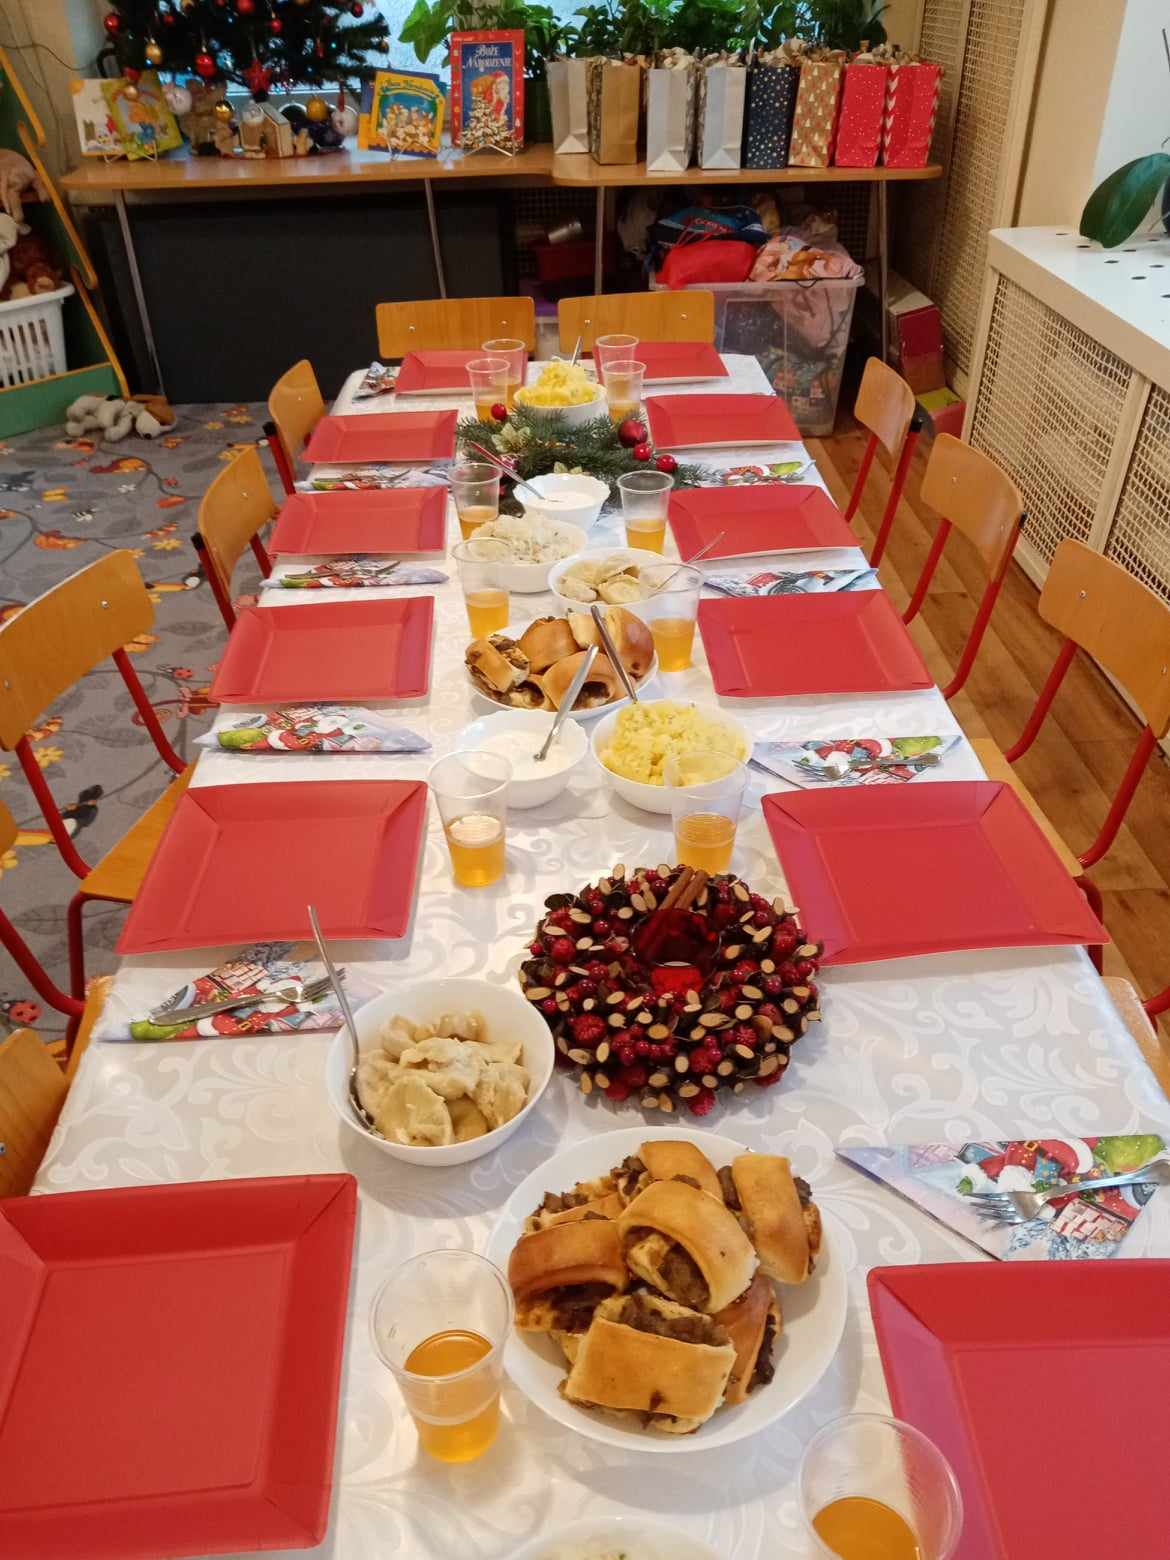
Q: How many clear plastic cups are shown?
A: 12